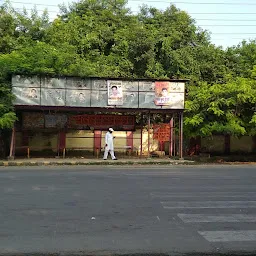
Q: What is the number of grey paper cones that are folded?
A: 0